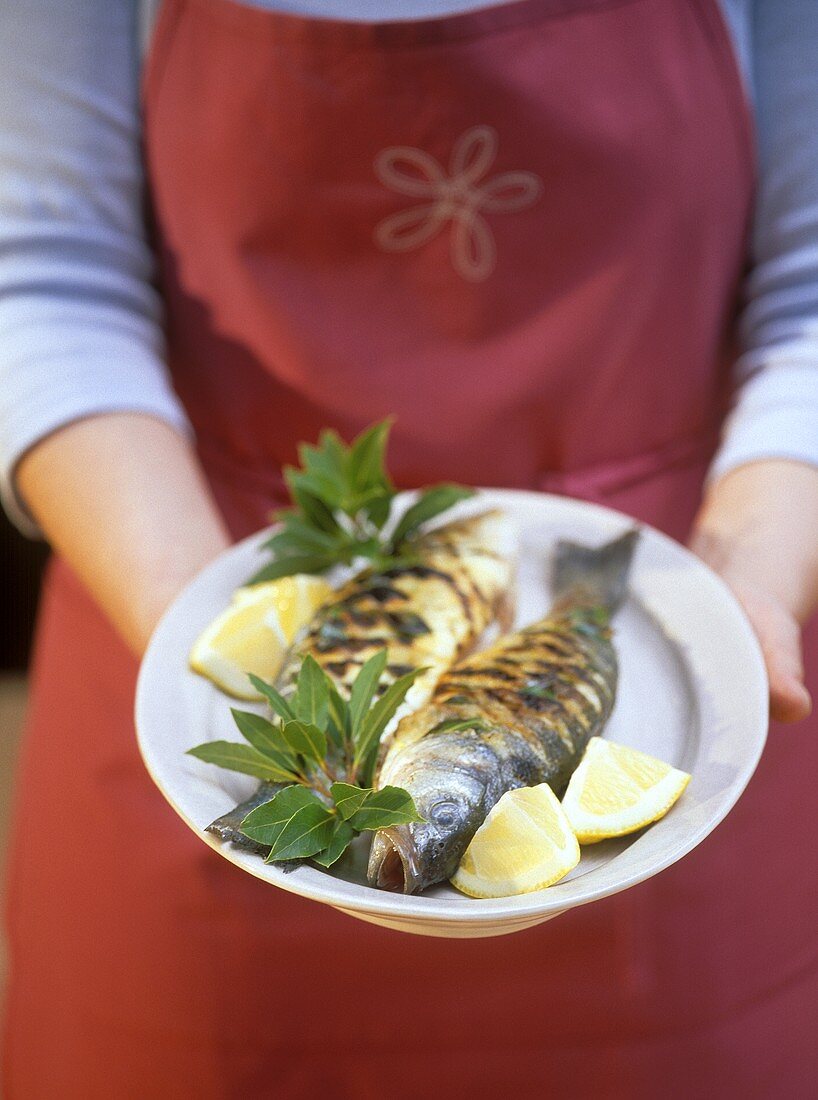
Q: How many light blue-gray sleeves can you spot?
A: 2